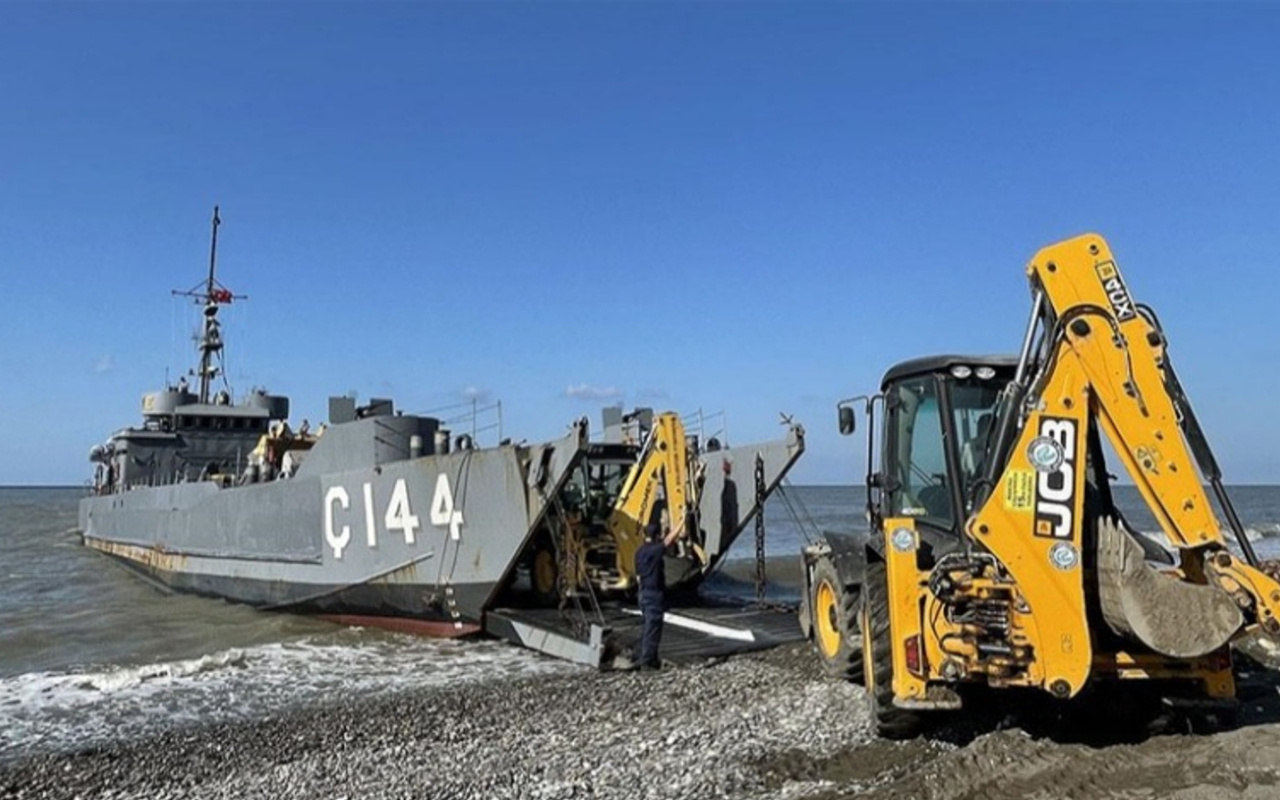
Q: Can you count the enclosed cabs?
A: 2